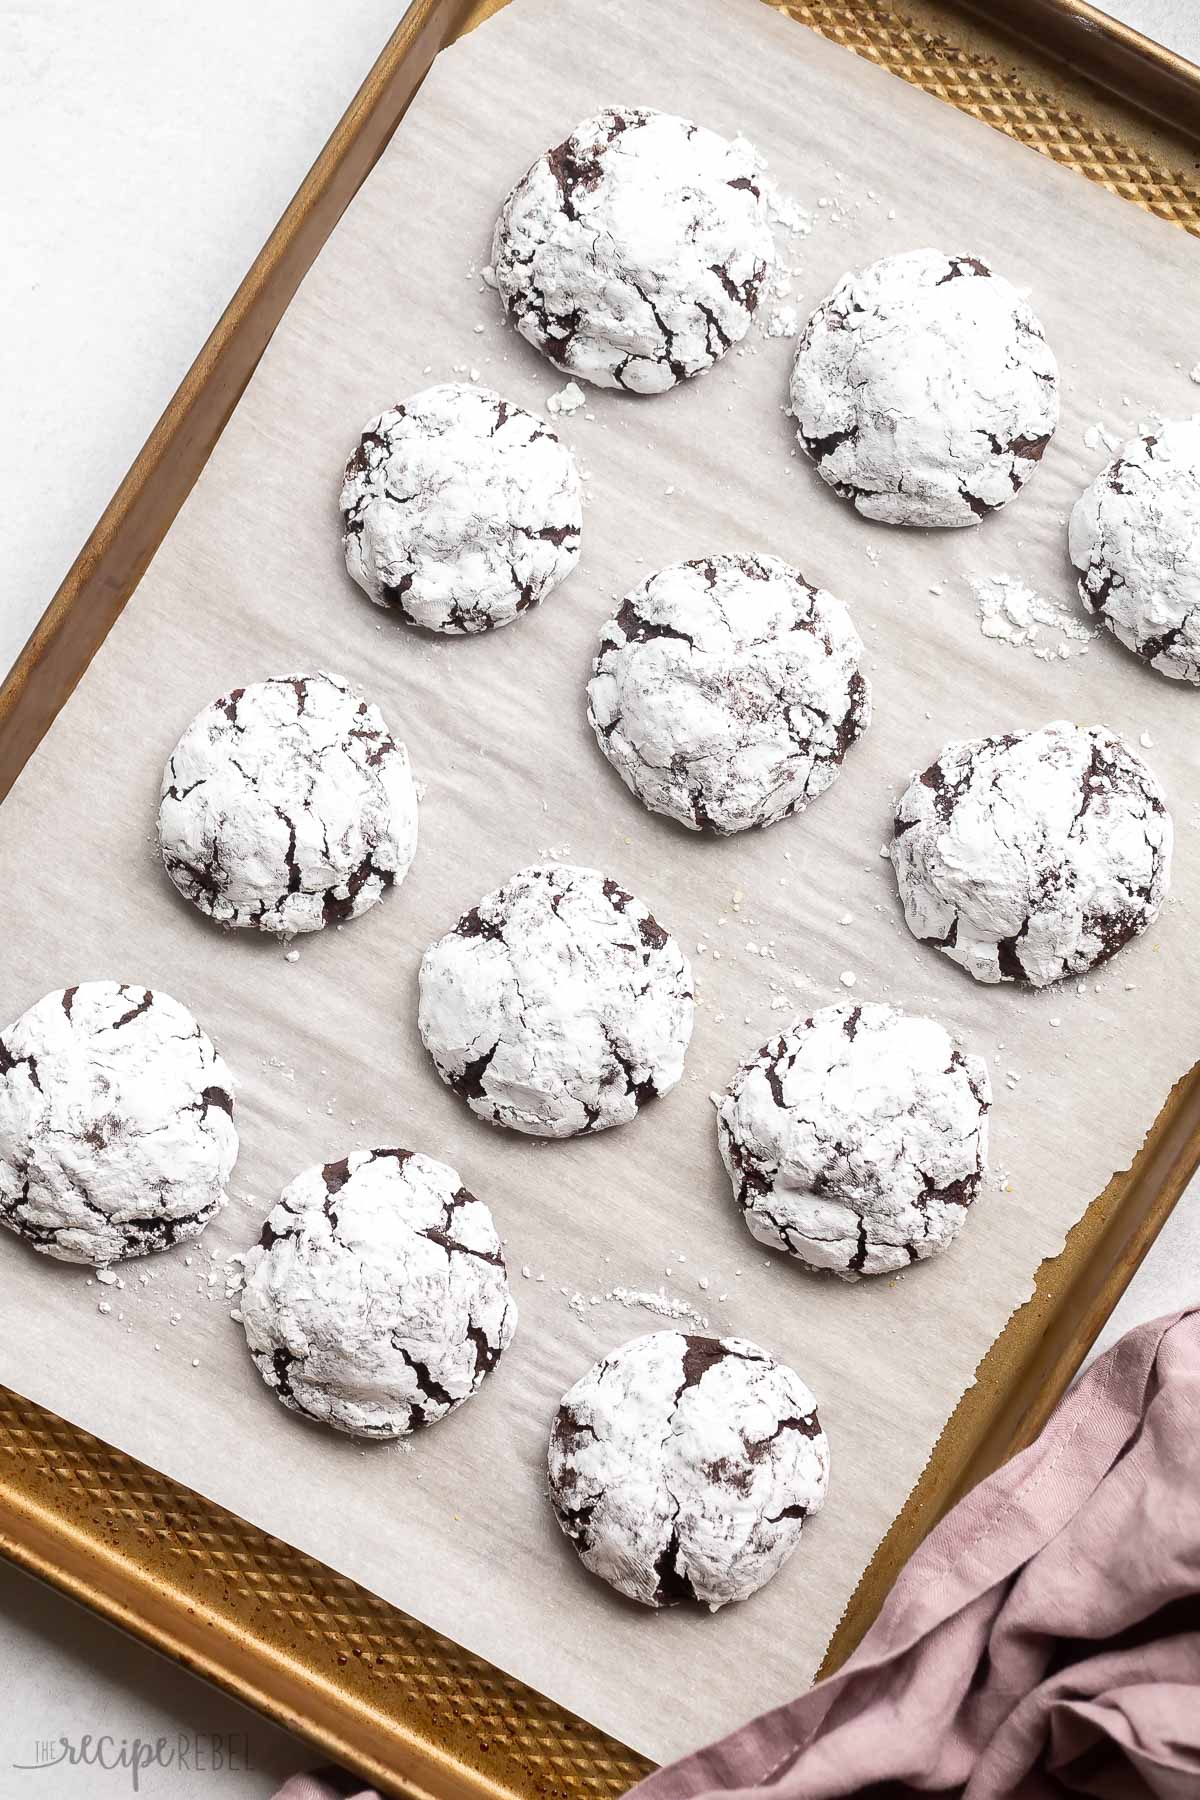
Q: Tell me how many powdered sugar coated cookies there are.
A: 12